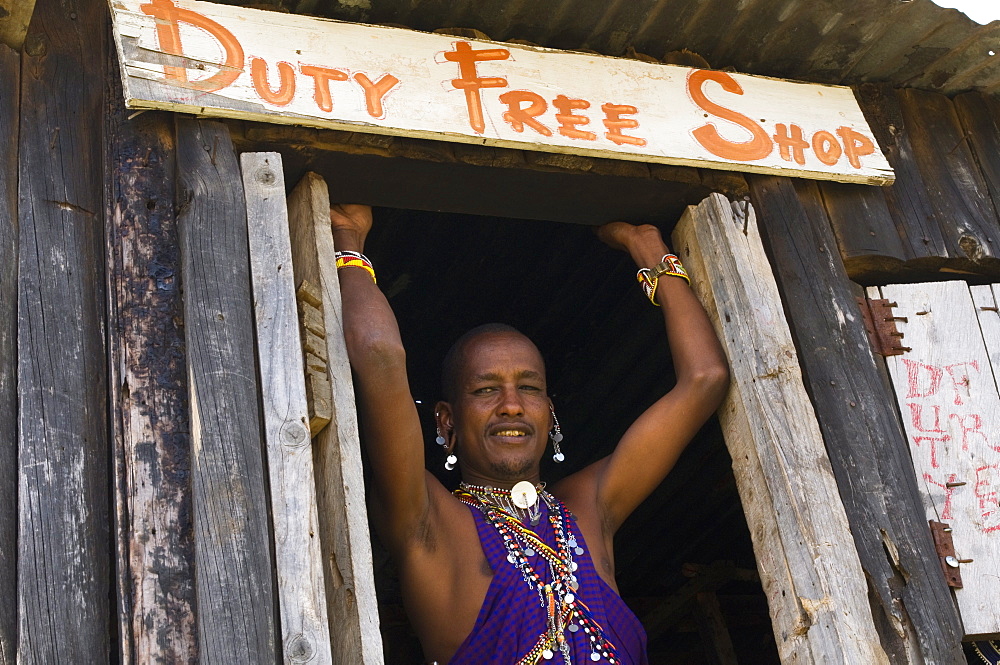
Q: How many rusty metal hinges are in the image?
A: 2